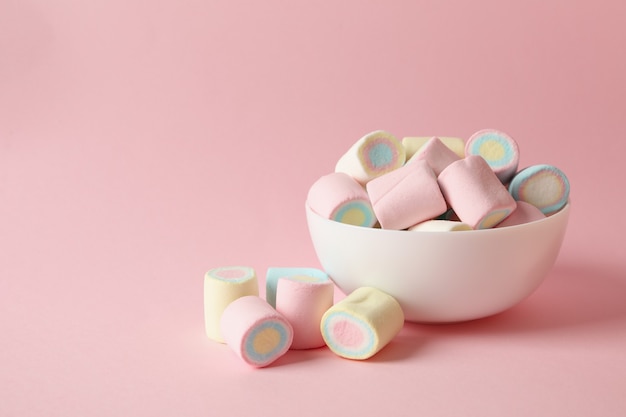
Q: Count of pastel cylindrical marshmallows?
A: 15